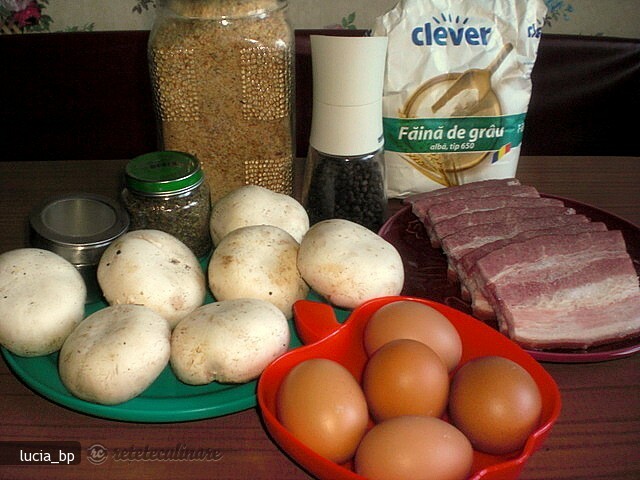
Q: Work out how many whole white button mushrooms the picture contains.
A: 7